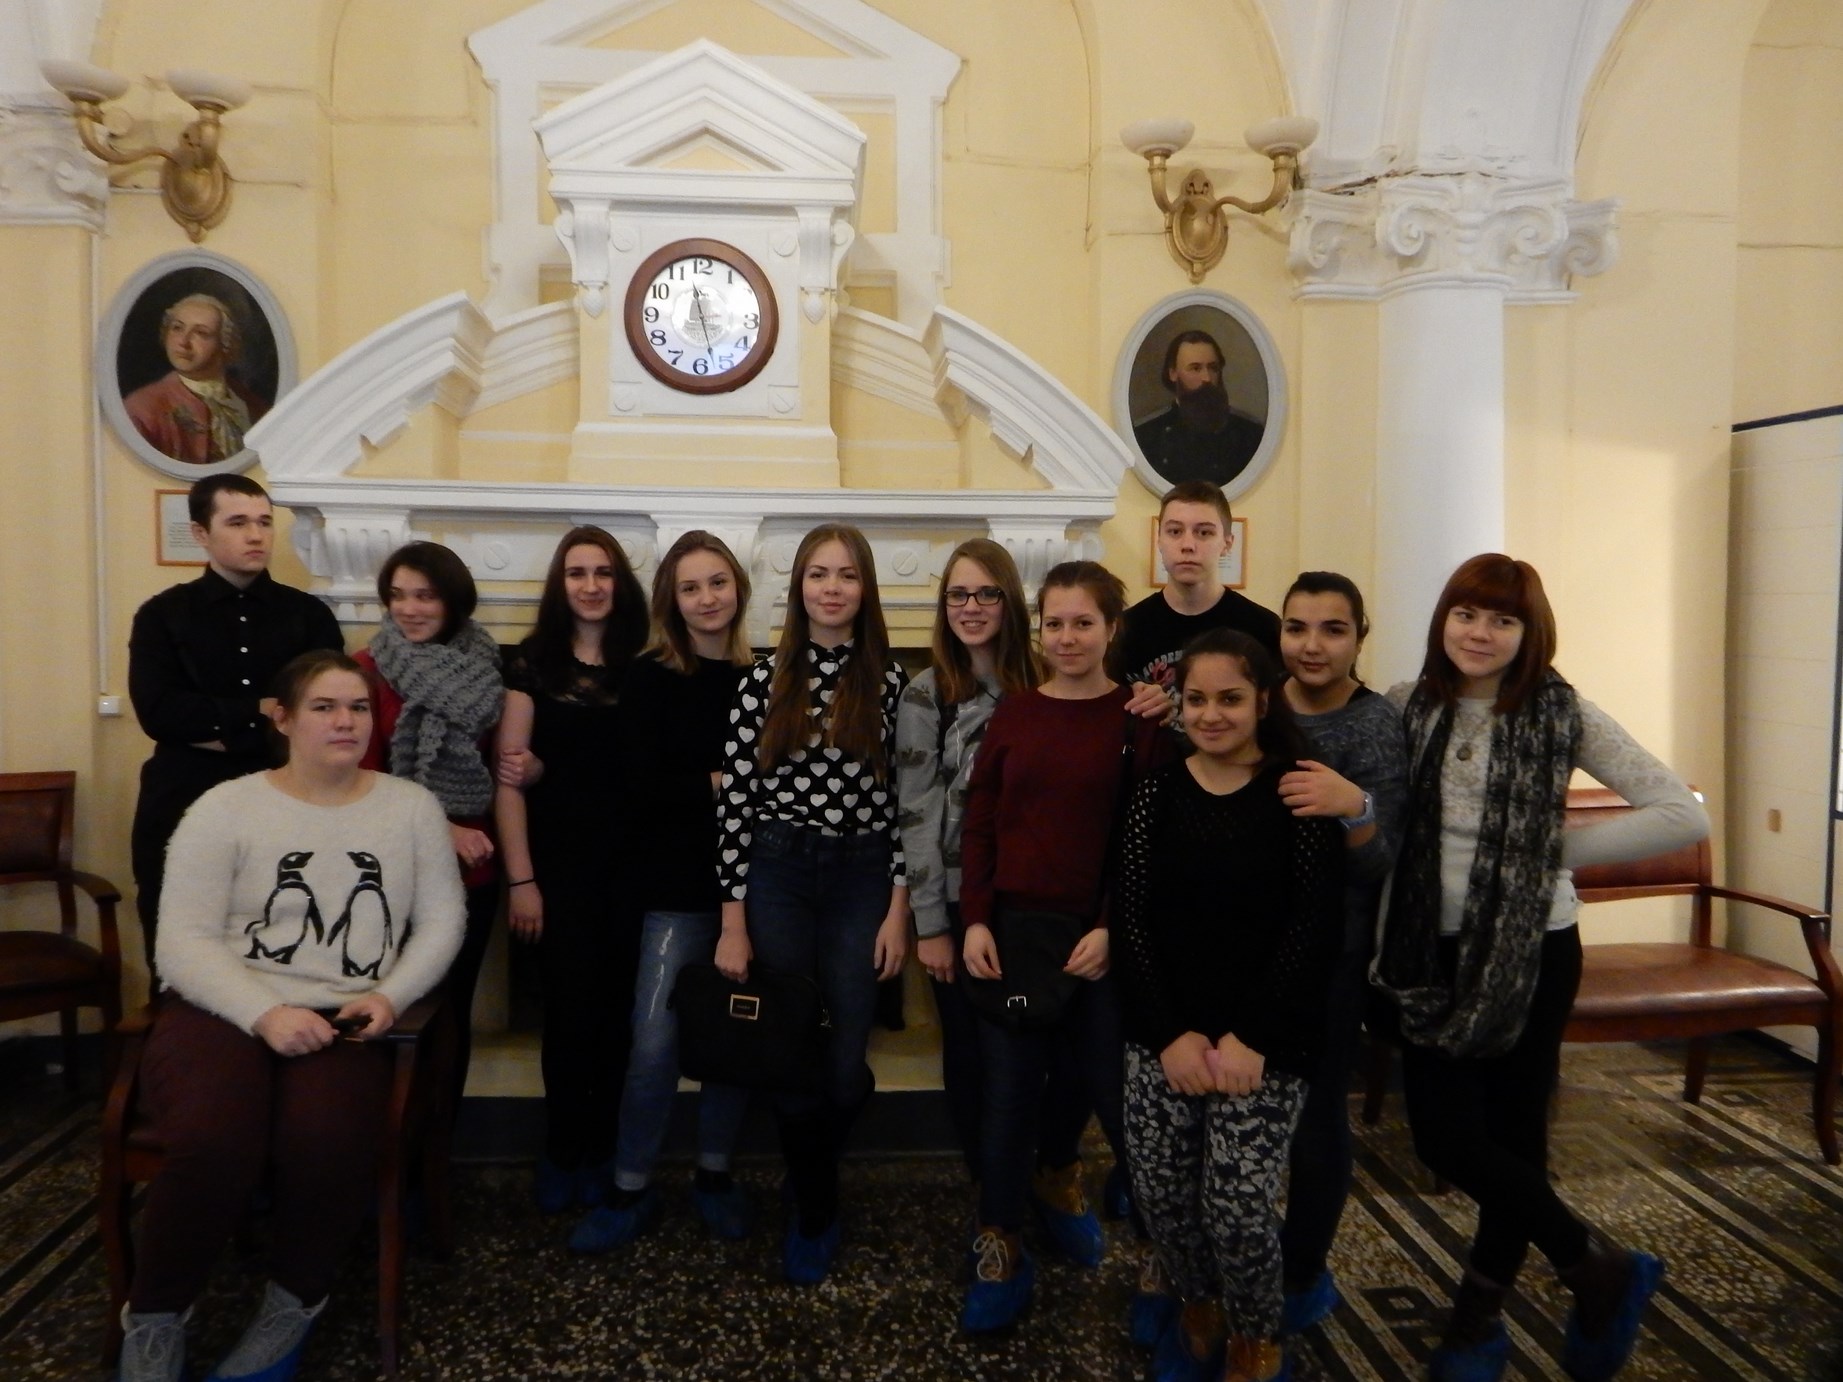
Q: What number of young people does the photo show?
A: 12